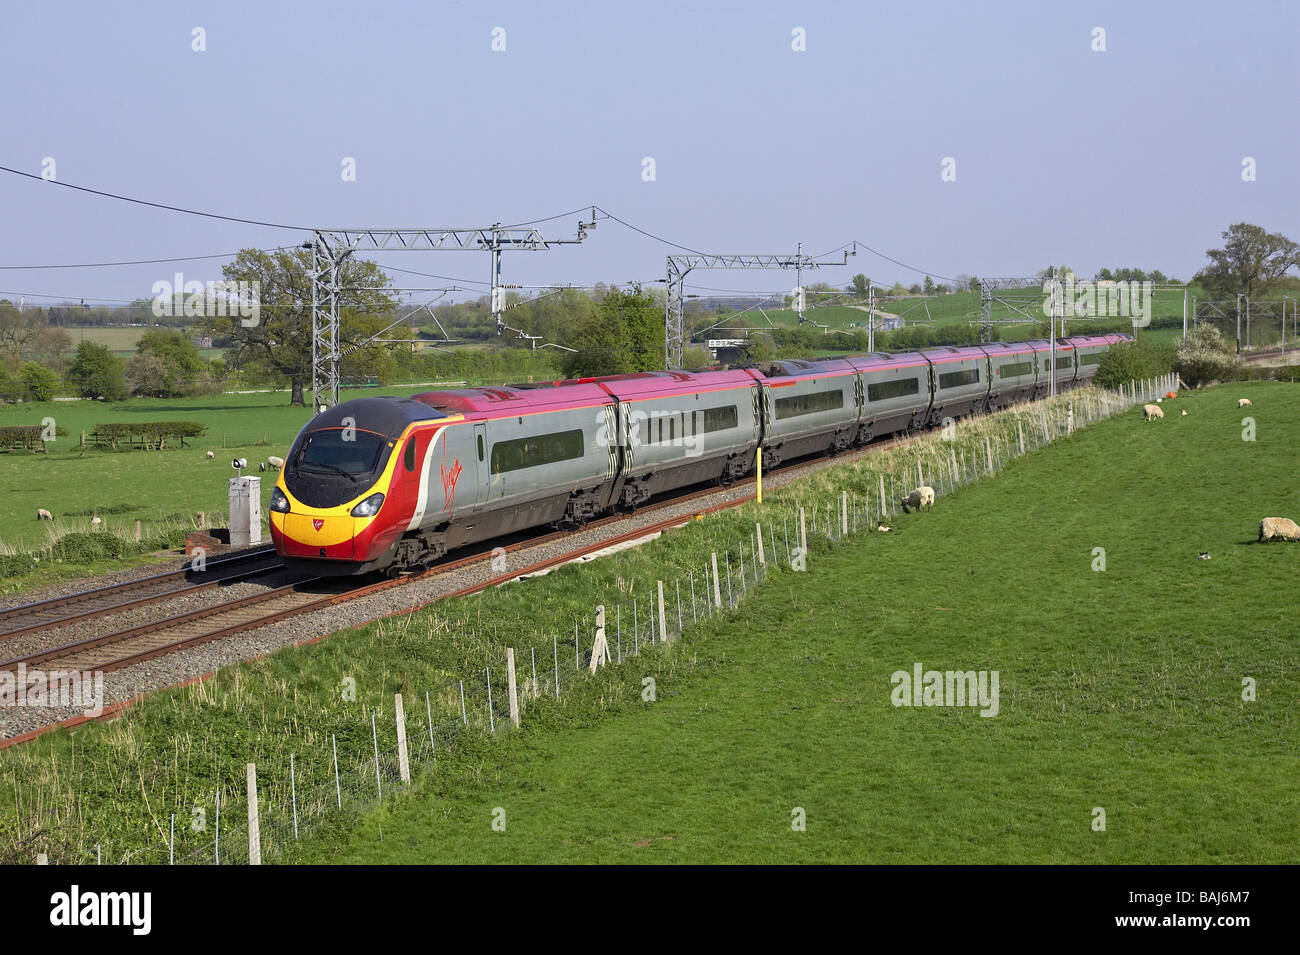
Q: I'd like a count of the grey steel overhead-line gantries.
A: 3